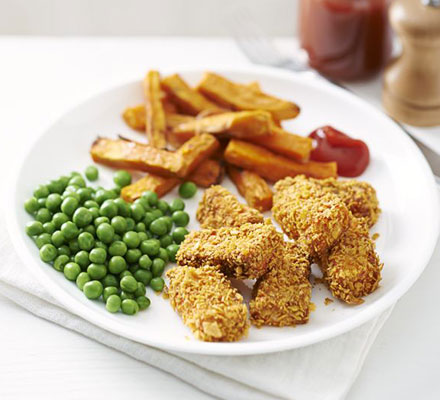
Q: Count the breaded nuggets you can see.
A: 7